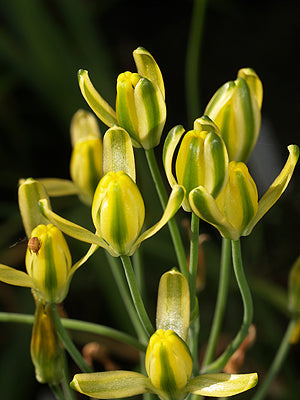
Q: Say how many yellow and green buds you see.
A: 8